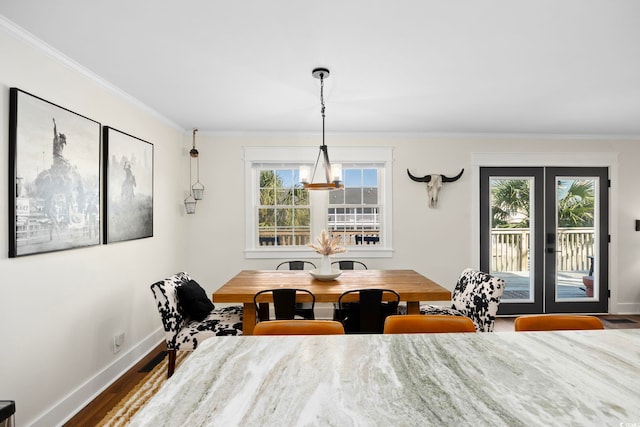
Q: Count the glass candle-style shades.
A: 2